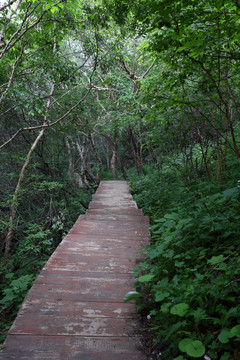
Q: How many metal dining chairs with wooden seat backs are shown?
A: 0